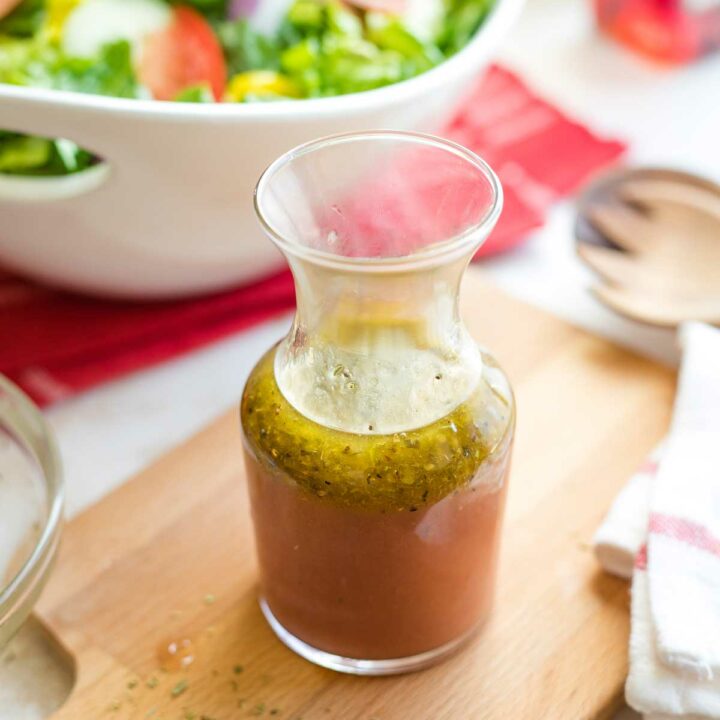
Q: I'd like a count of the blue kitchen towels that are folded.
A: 0